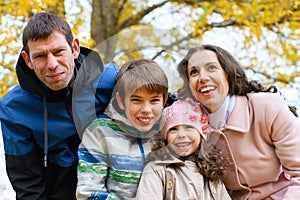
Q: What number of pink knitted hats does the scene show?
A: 1